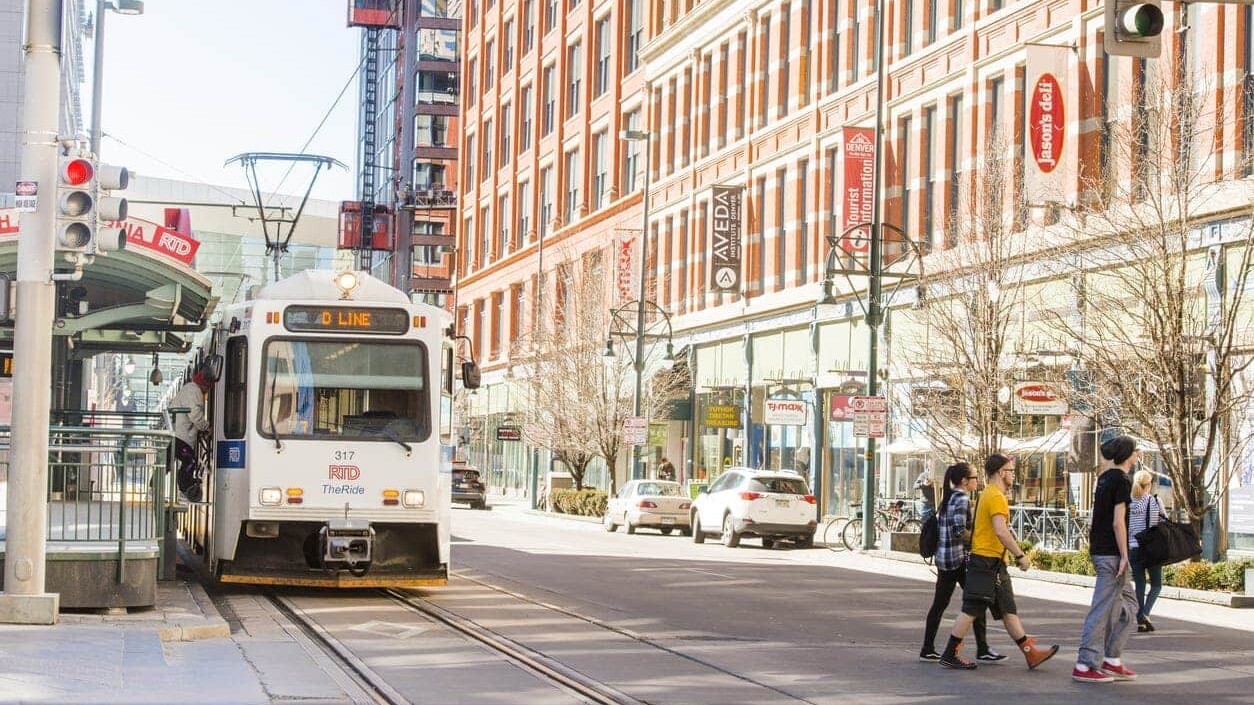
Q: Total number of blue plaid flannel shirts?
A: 1